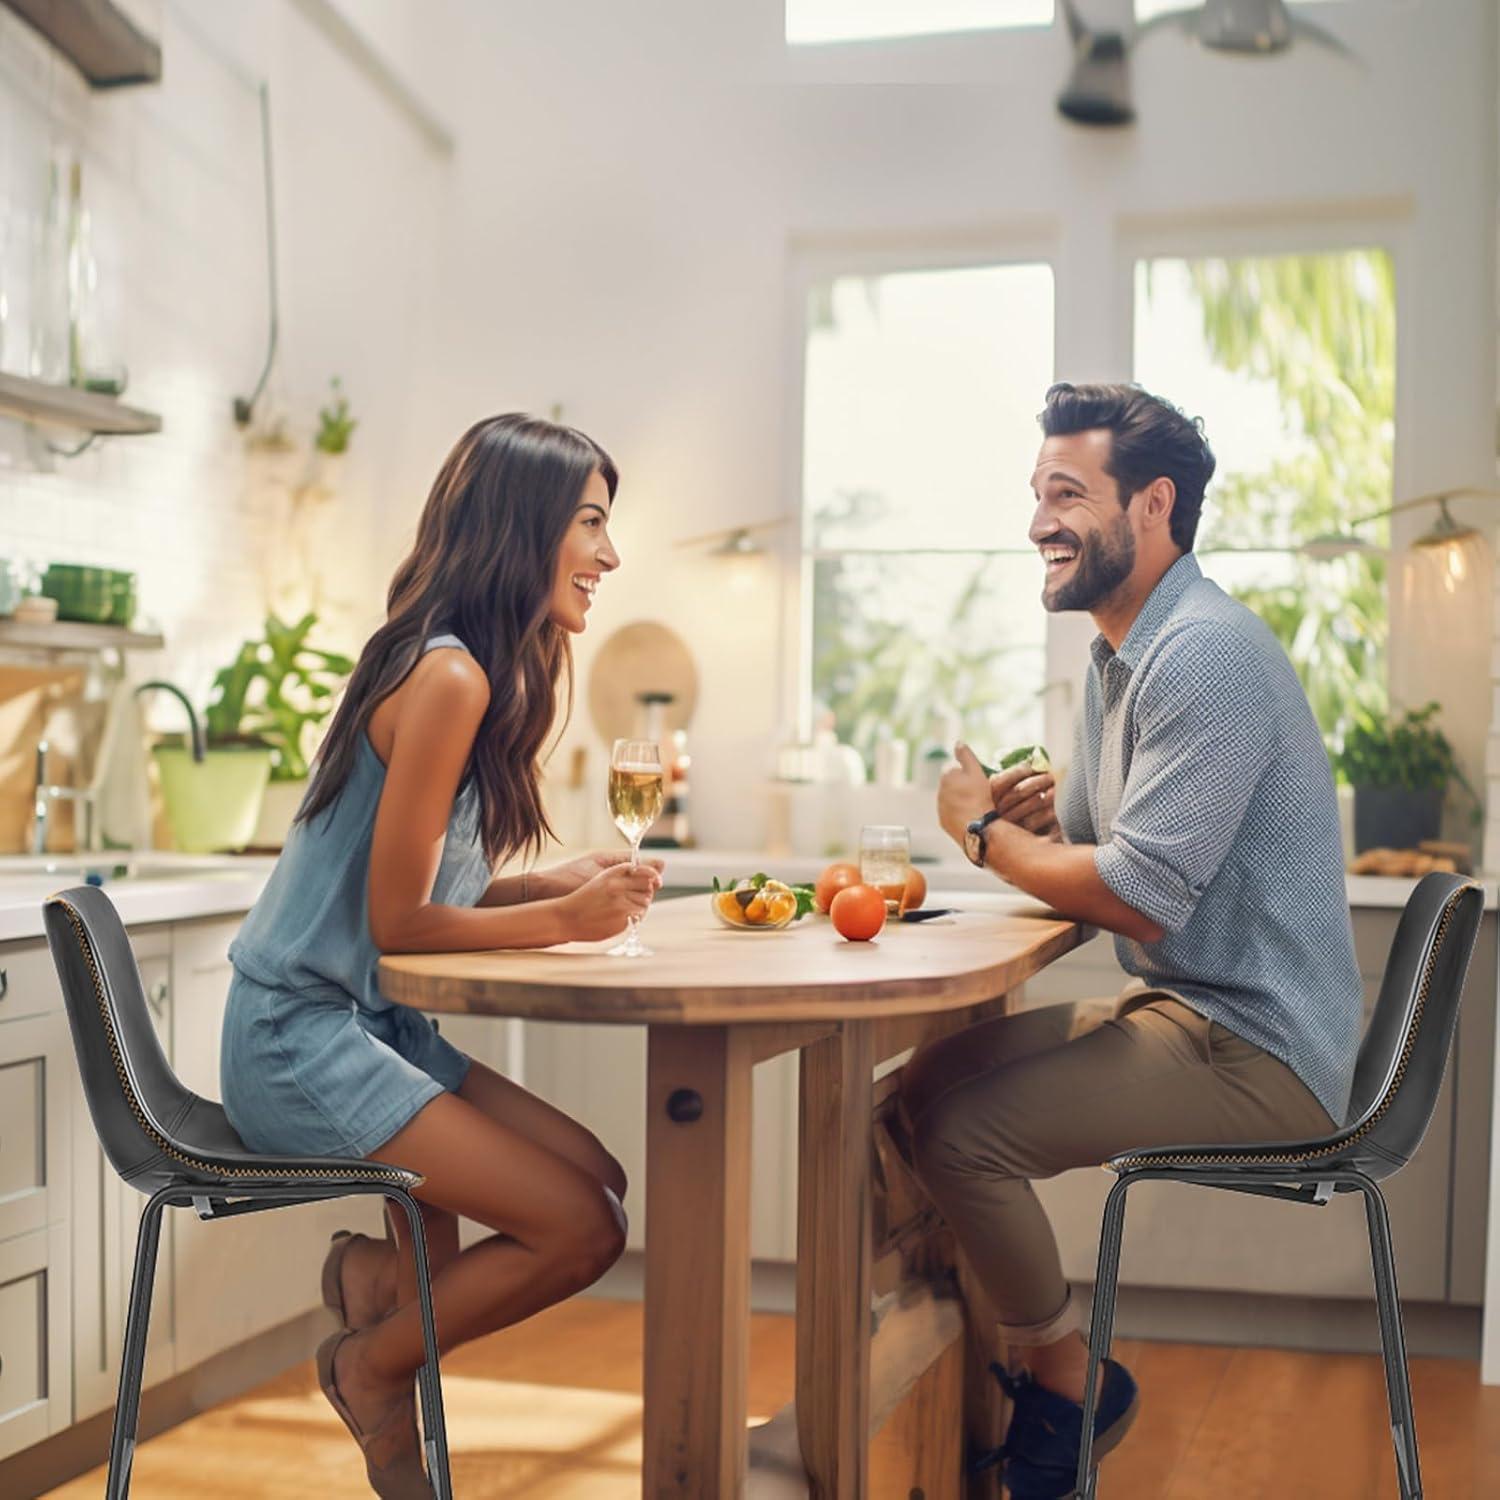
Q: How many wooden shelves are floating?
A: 3